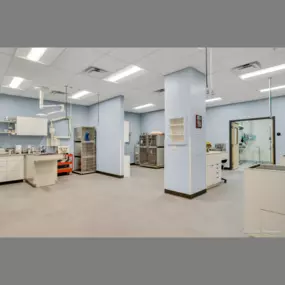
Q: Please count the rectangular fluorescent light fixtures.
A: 8